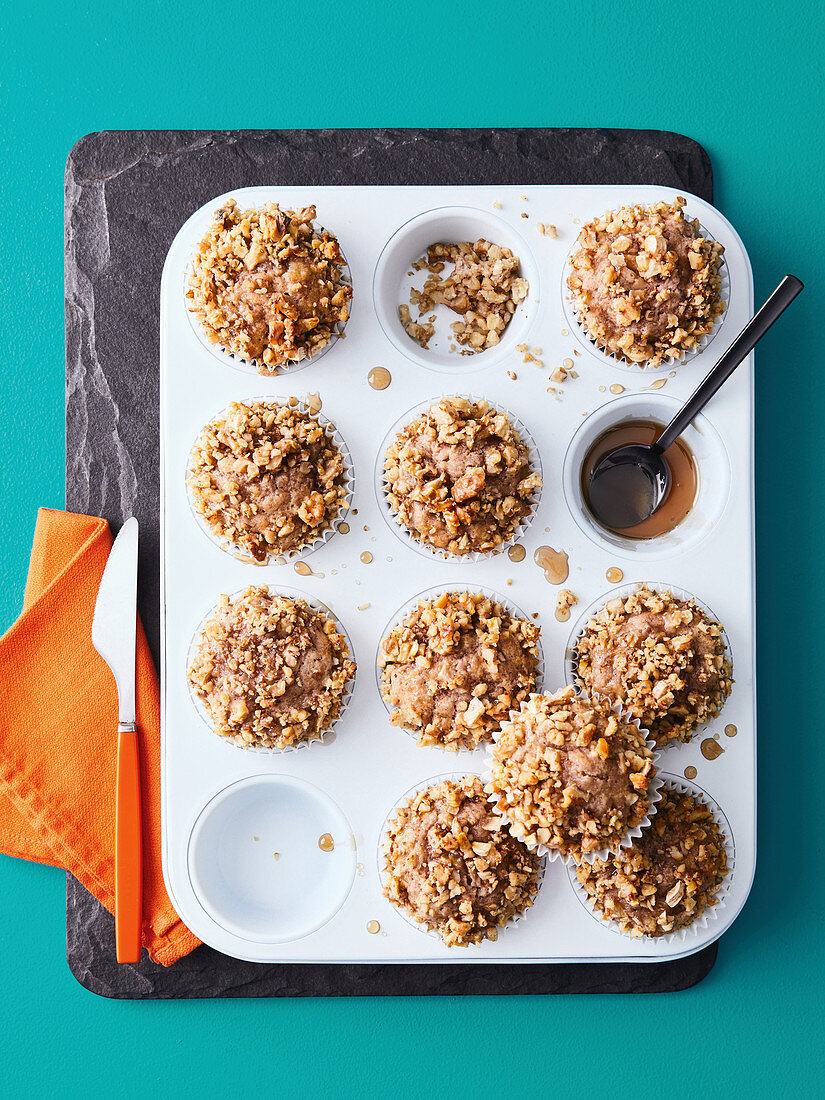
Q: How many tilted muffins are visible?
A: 1